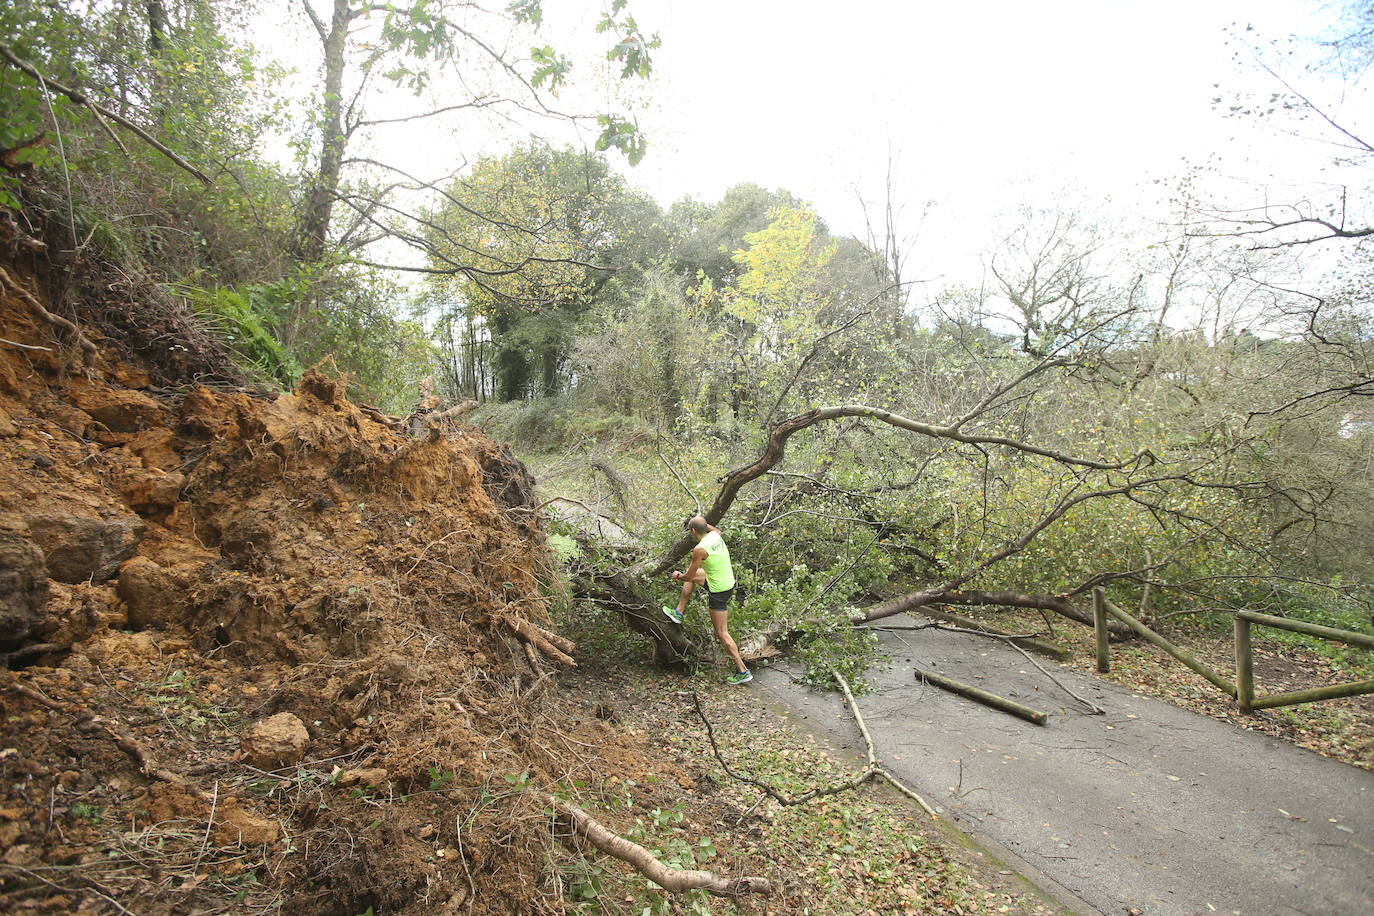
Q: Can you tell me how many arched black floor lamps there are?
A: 0